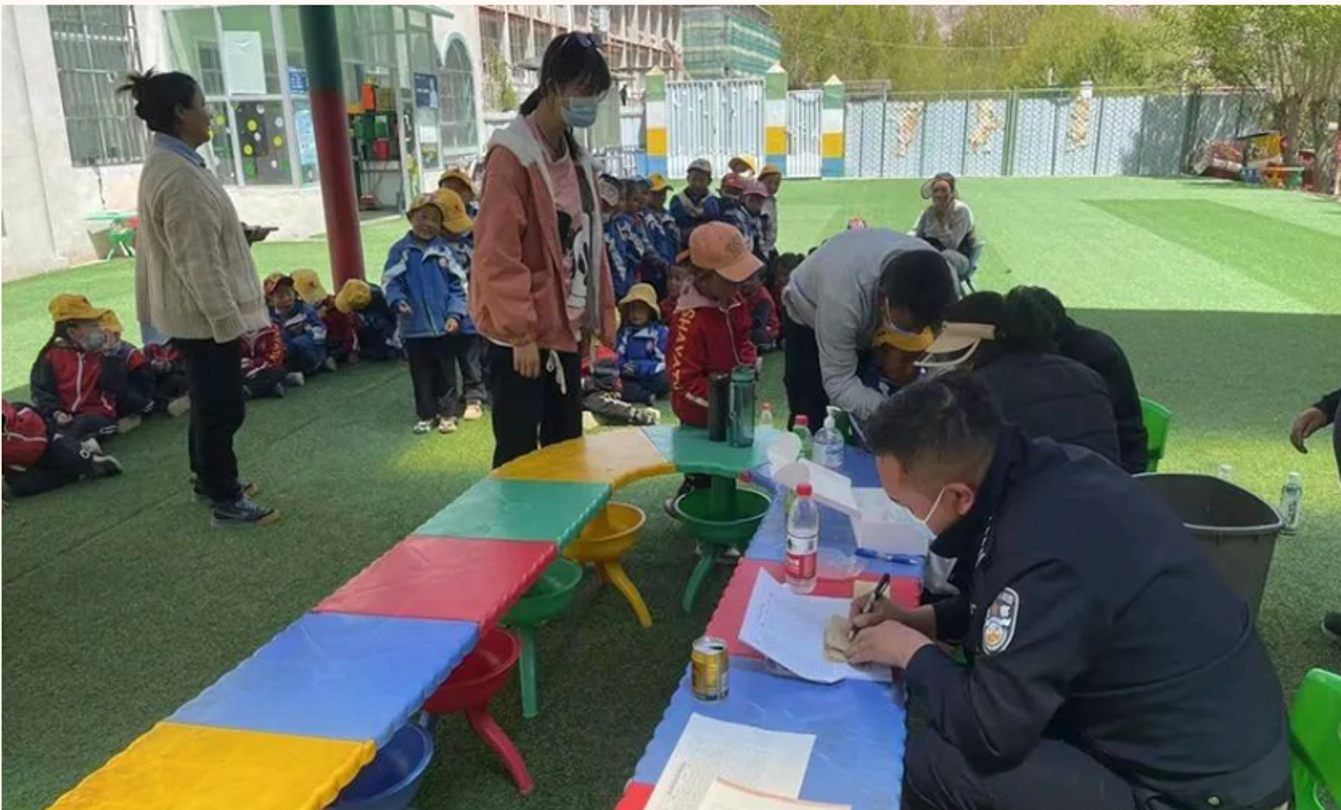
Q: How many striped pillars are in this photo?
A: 3